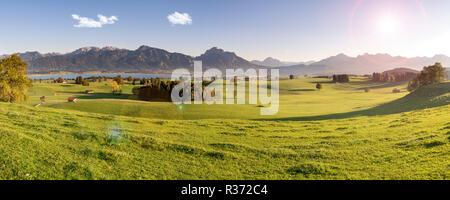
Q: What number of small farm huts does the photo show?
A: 2